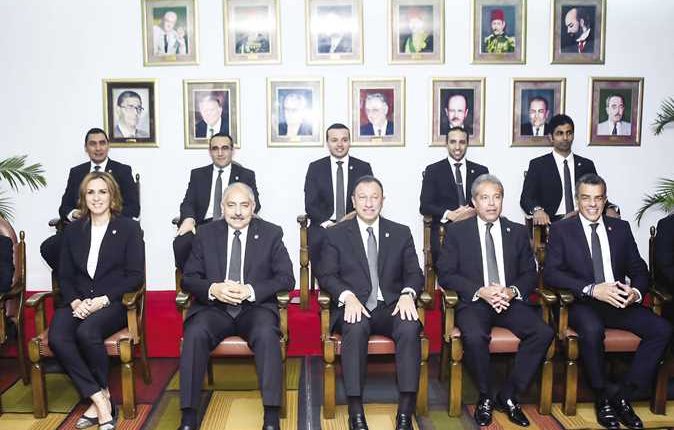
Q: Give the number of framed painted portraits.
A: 13